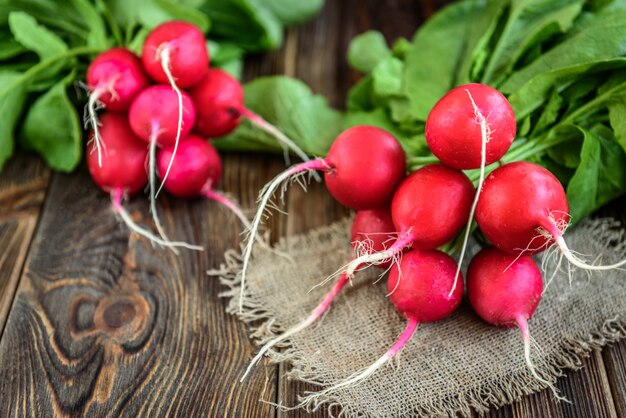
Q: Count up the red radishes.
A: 13